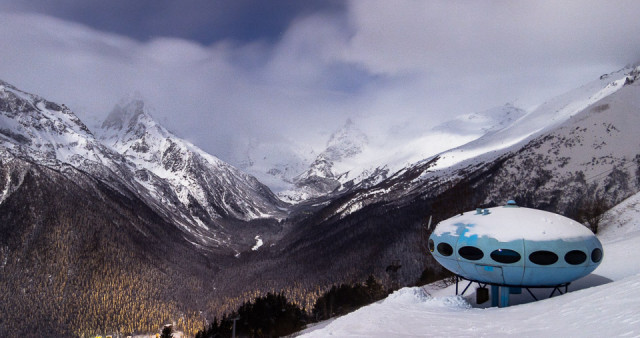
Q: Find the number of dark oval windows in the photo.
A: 7